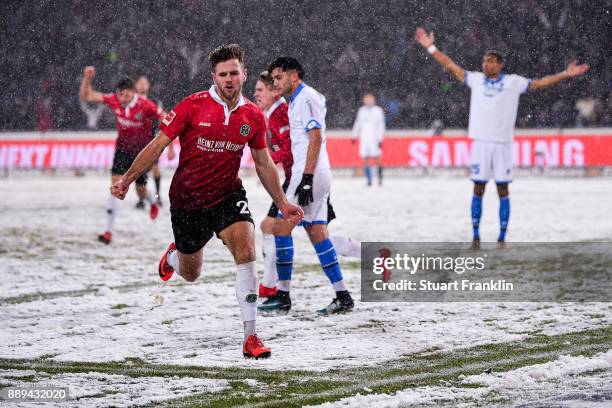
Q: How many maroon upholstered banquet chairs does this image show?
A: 0